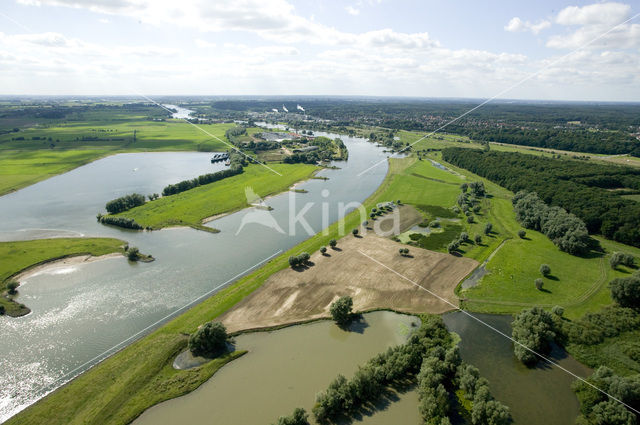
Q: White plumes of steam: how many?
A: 3